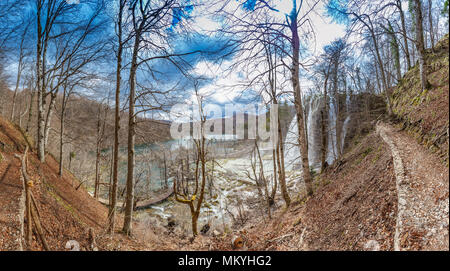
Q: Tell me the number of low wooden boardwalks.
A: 1